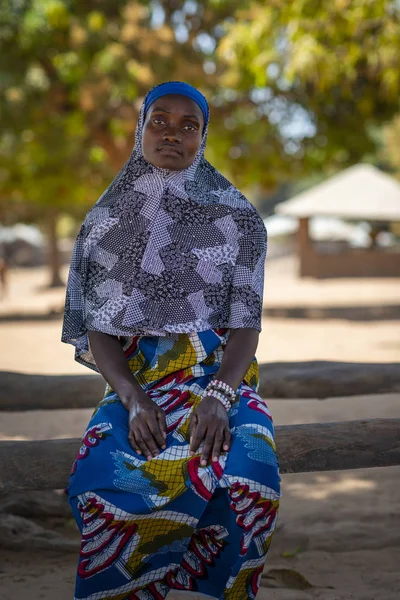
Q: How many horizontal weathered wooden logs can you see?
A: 2